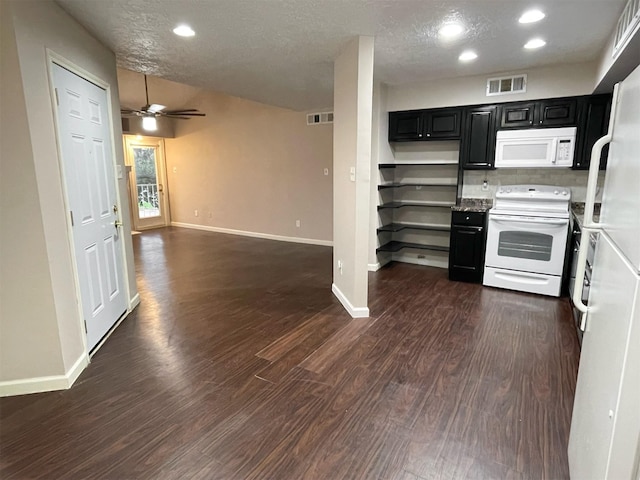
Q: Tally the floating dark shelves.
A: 5